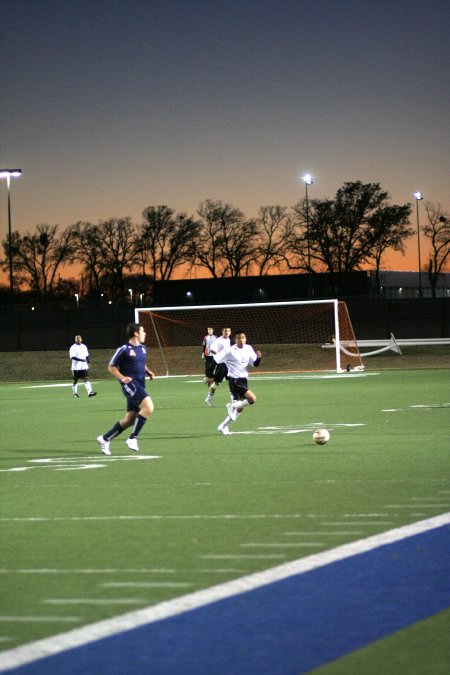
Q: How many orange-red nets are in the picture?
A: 1